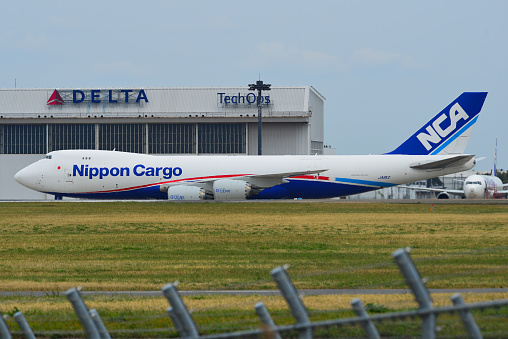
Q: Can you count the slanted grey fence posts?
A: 11